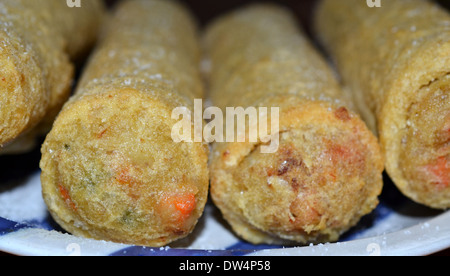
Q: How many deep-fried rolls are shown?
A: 4